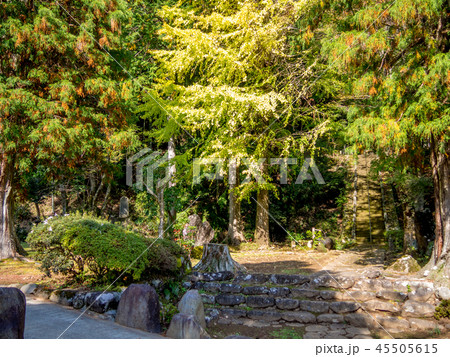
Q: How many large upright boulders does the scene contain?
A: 4